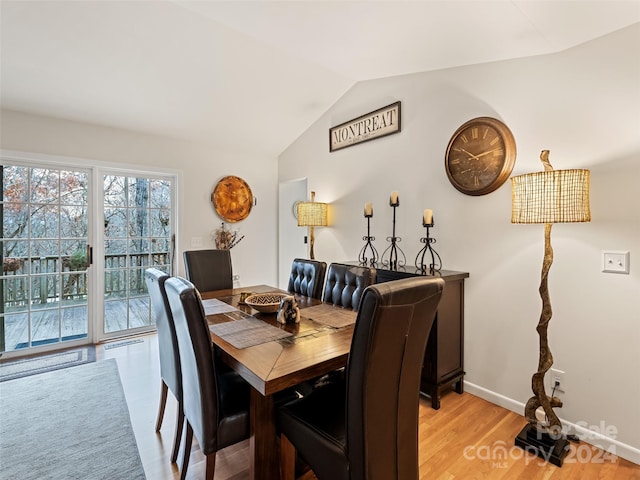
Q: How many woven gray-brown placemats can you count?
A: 3